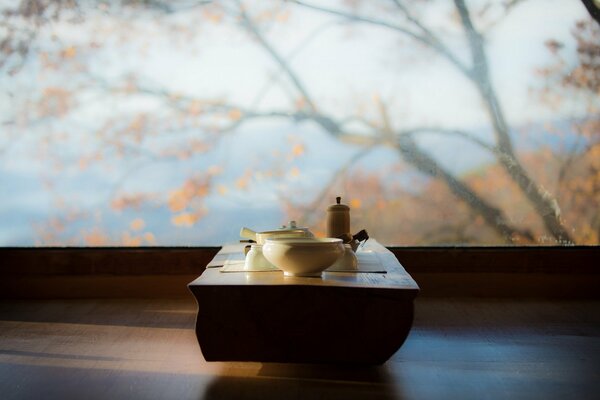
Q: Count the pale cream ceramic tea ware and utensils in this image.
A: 4